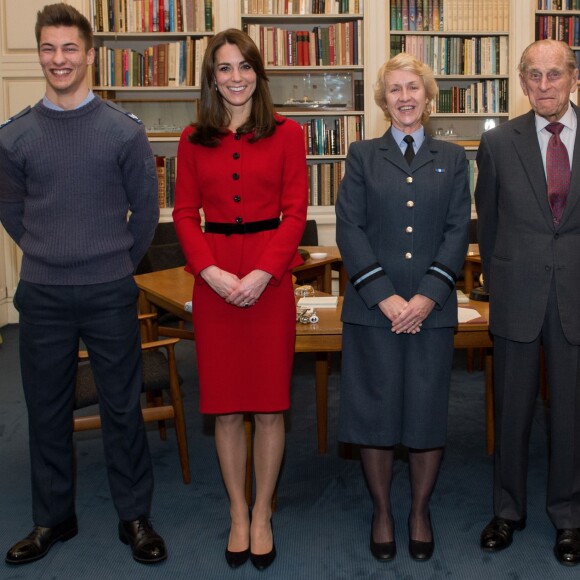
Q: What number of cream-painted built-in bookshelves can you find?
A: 4